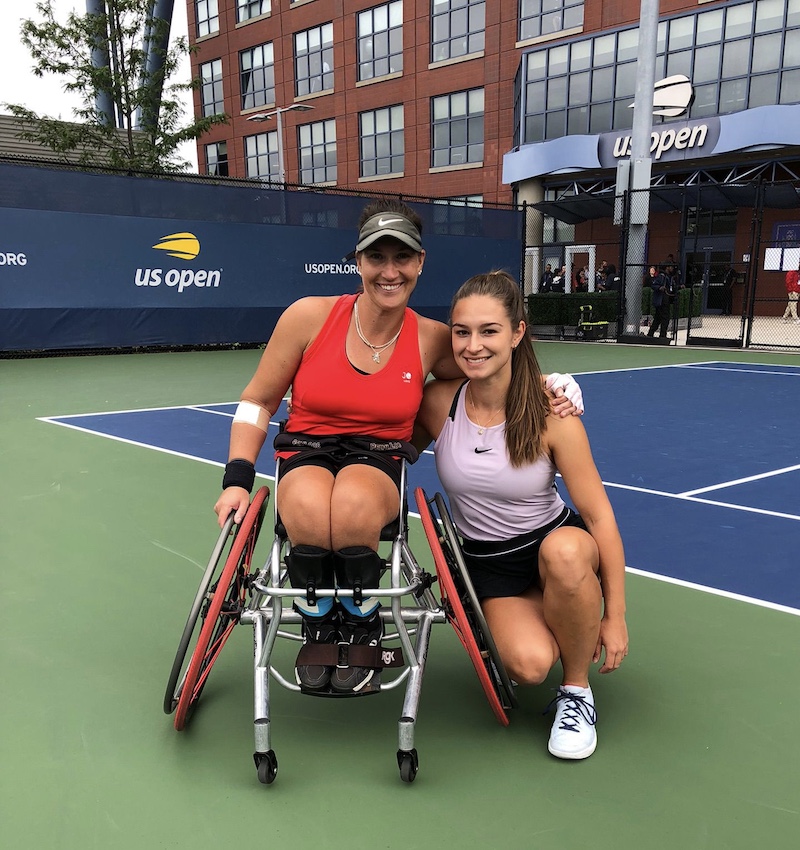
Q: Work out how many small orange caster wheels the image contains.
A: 0